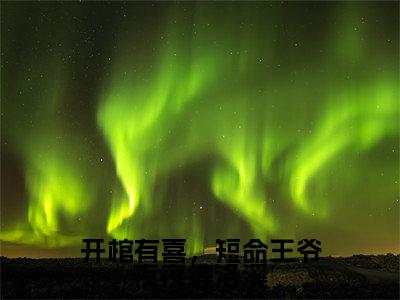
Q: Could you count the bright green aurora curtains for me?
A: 4